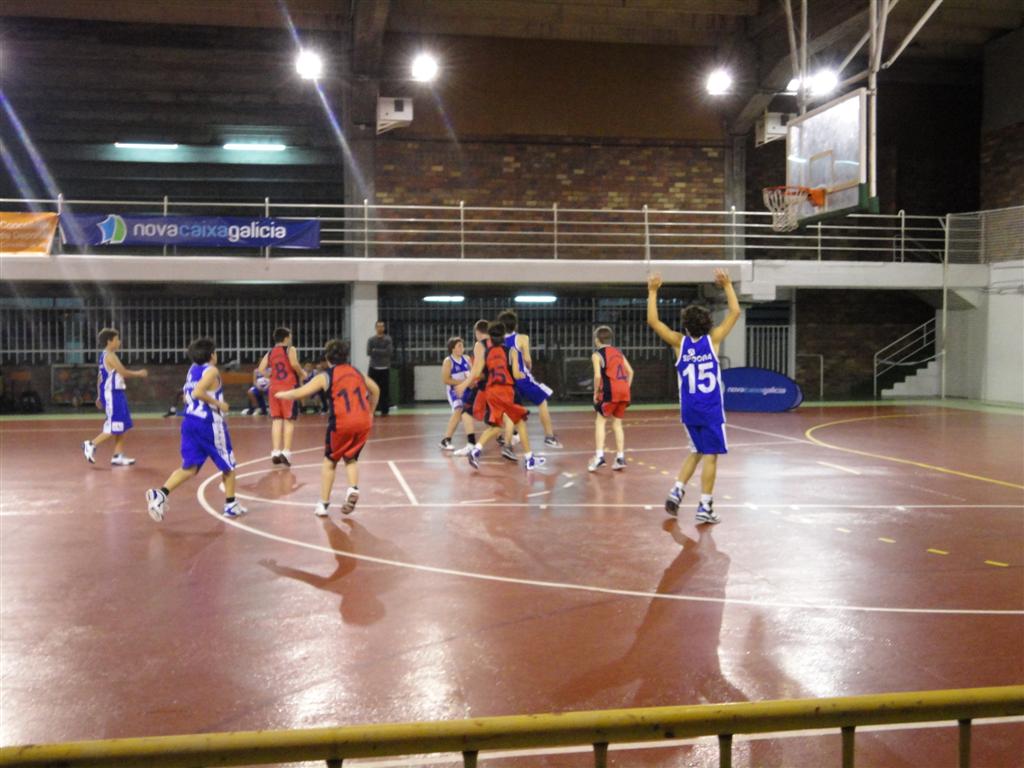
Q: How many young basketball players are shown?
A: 10